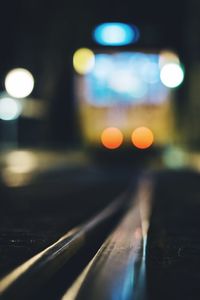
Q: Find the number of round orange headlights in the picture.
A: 2